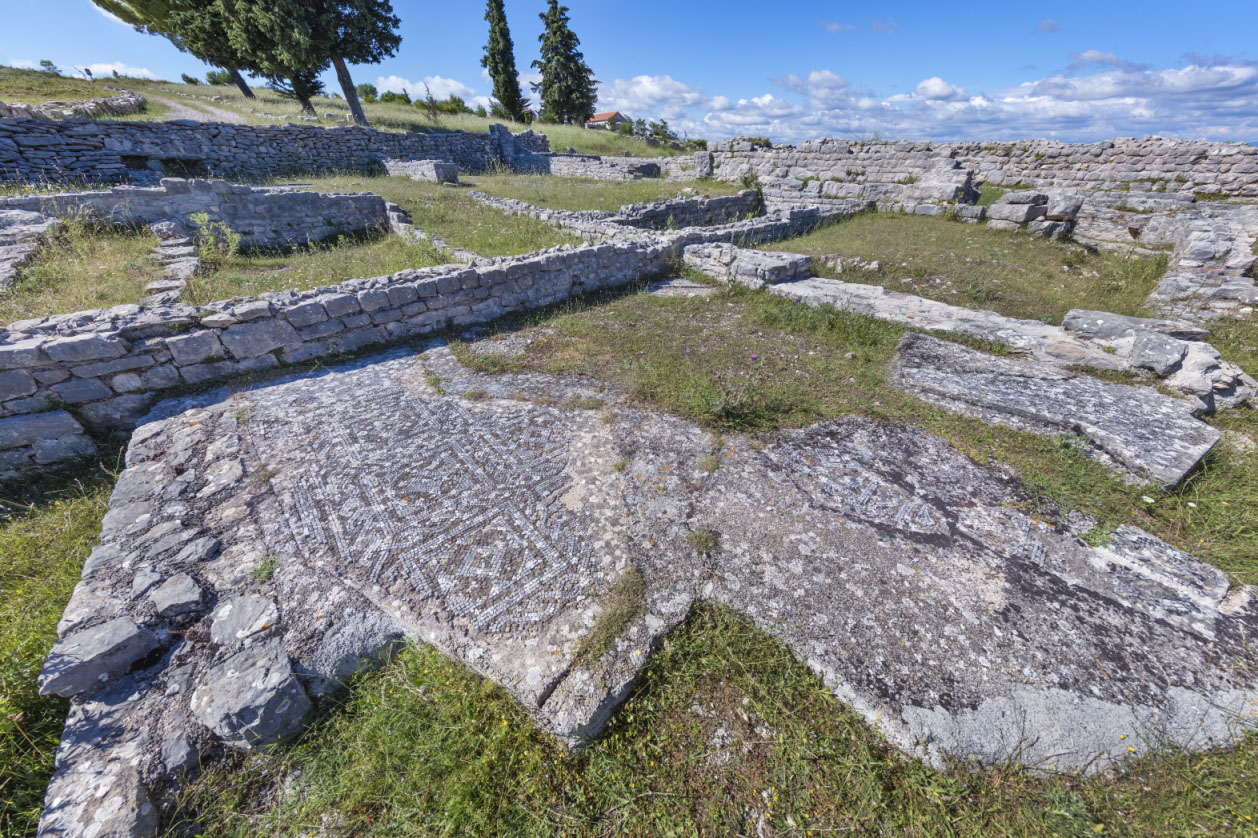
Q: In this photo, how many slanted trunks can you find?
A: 3